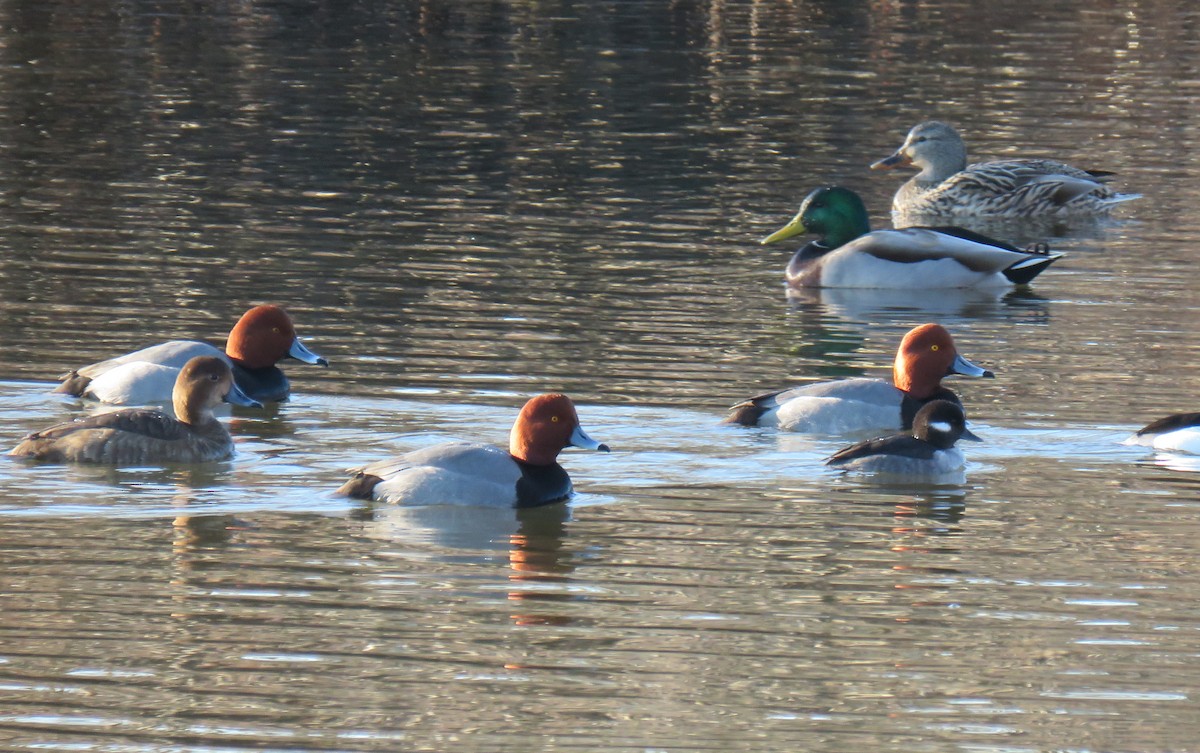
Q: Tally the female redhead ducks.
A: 1